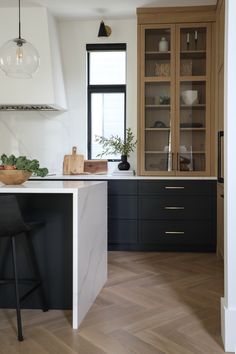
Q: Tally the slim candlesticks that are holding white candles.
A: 2